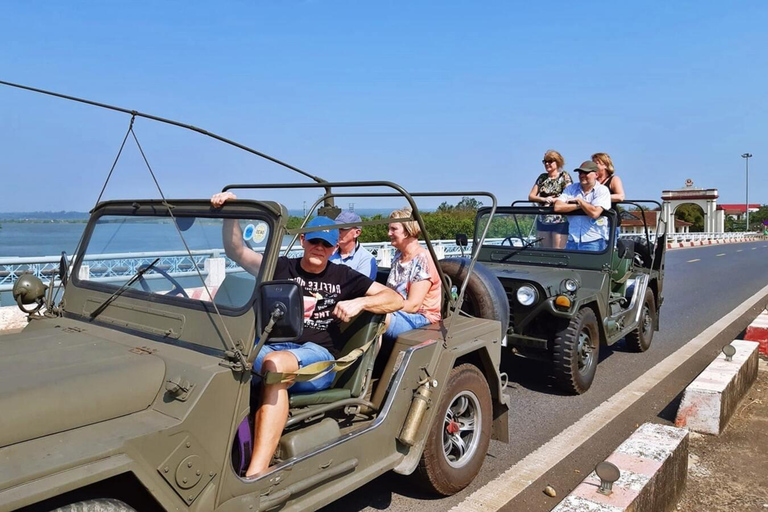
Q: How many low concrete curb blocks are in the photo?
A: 3